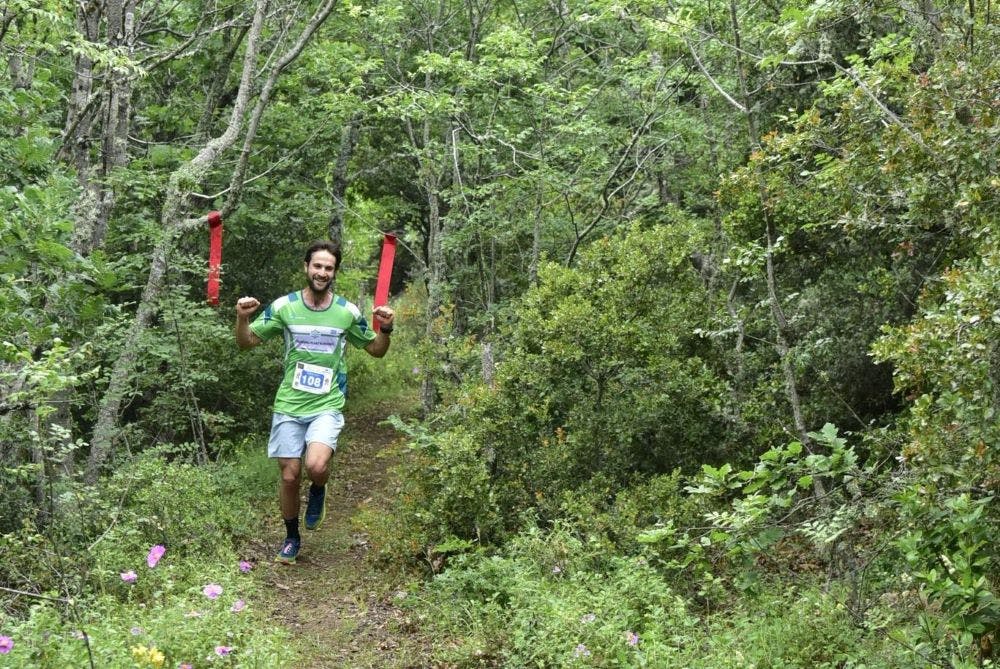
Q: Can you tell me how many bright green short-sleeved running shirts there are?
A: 1